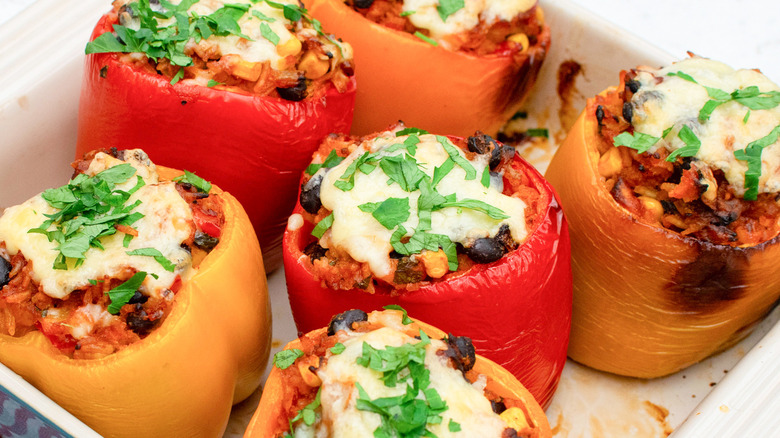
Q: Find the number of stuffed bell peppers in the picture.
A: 6